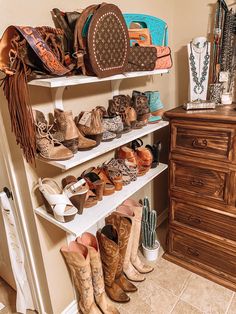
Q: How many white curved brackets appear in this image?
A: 2